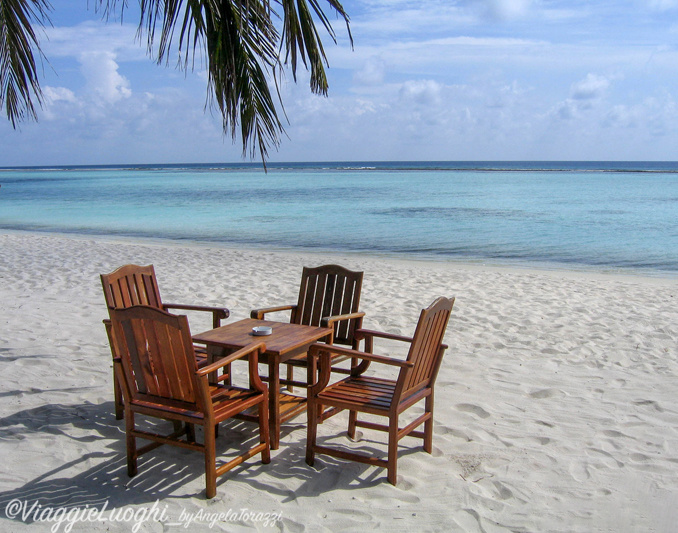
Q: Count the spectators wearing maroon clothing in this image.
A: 0